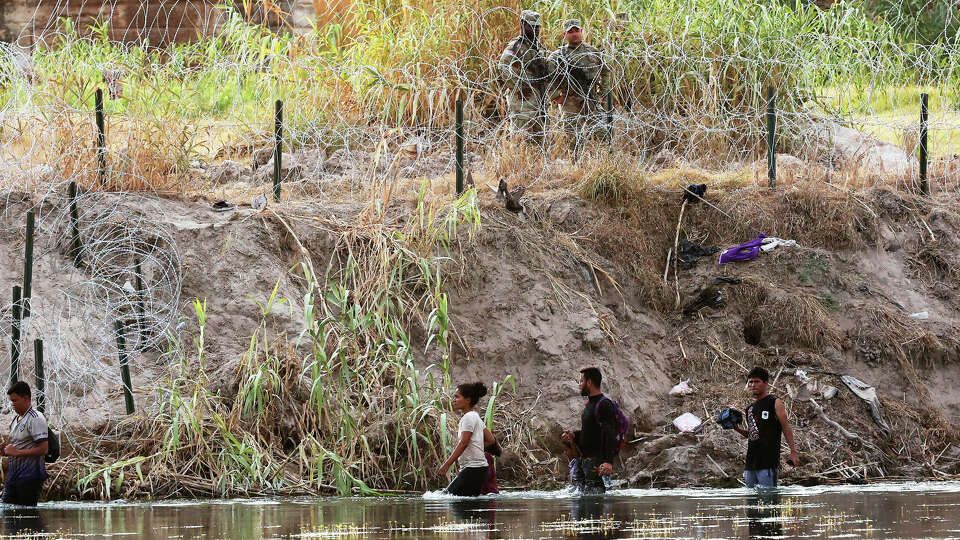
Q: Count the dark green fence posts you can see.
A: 12